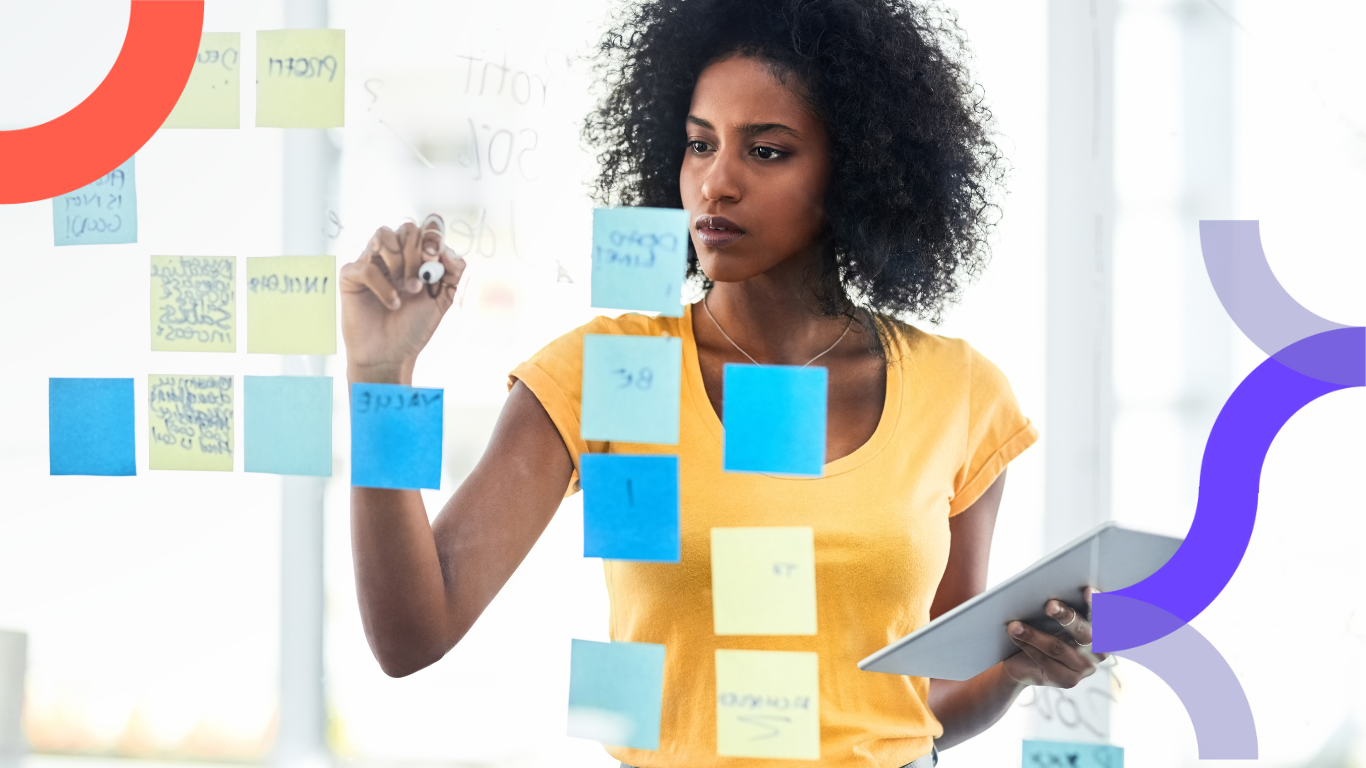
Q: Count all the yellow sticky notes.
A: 7